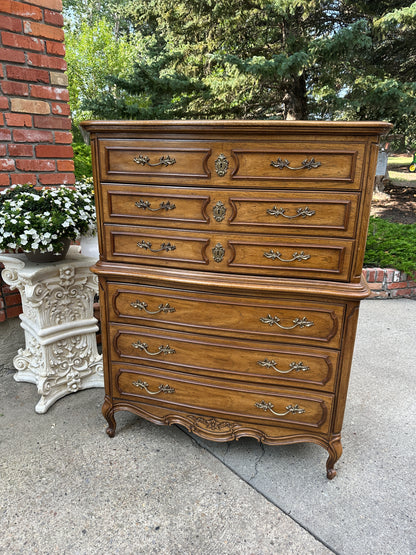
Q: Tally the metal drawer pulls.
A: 12